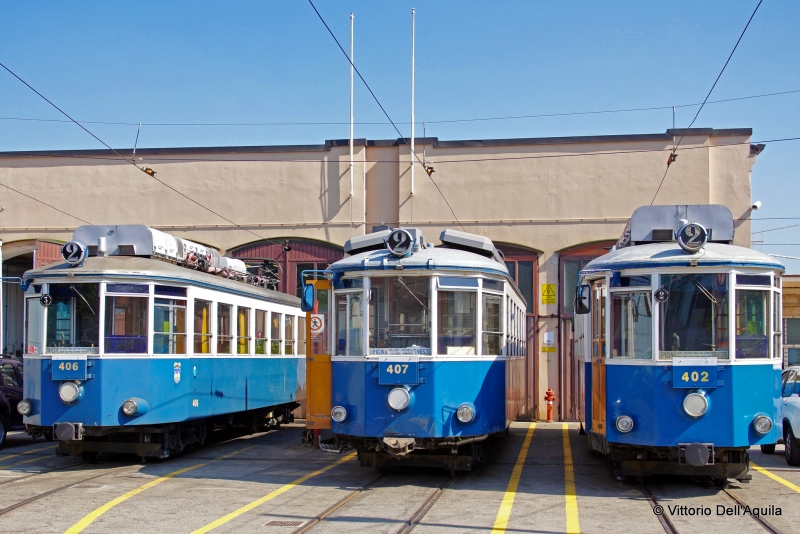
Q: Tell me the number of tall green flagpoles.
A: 0